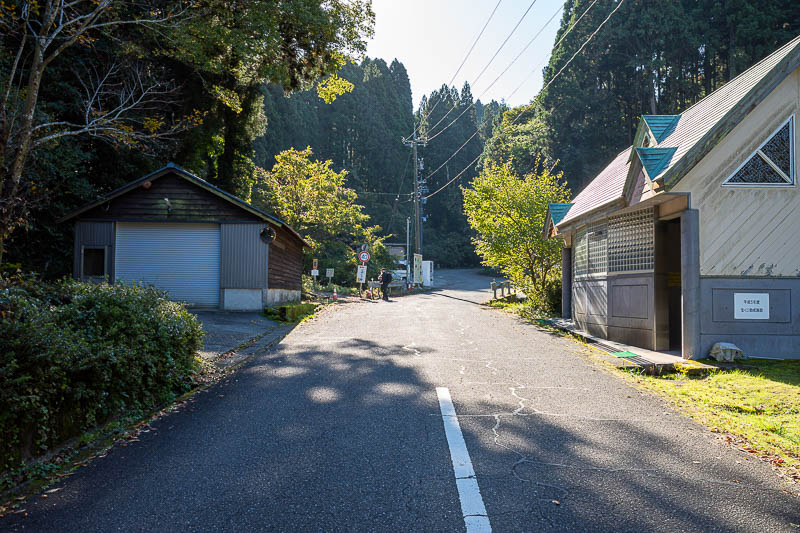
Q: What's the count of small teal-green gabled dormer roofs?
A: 3